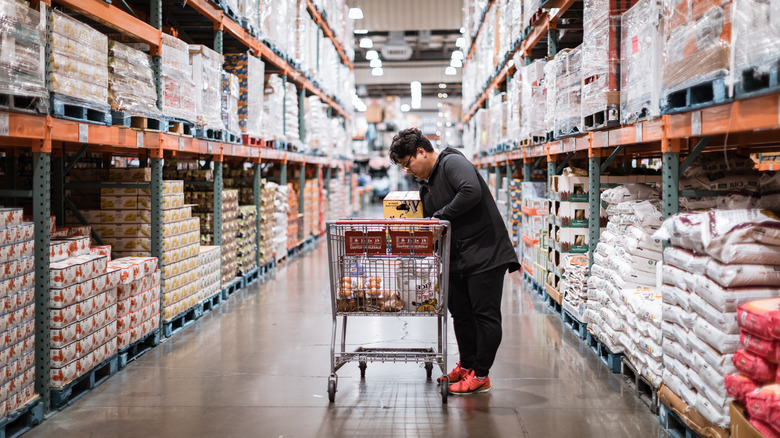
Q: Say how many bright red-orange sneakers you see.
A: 2